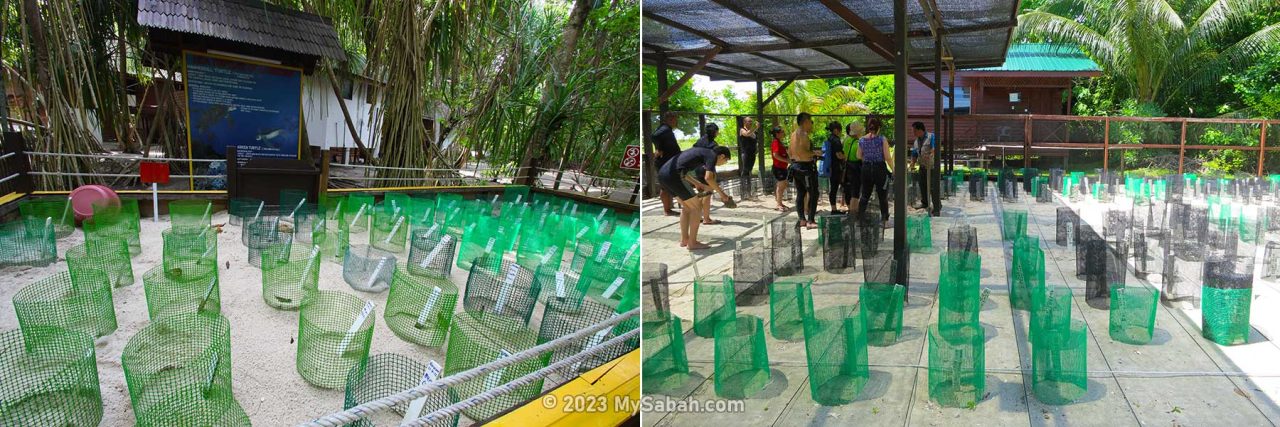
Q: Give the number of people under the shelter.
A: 11